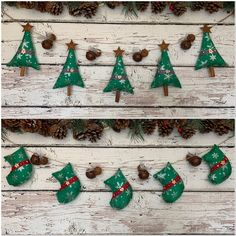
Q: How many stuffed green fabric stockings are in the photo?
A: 5